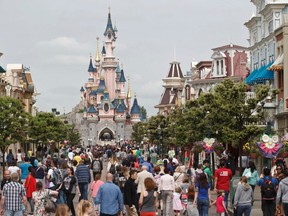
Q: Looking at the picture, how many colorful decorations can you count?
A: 2